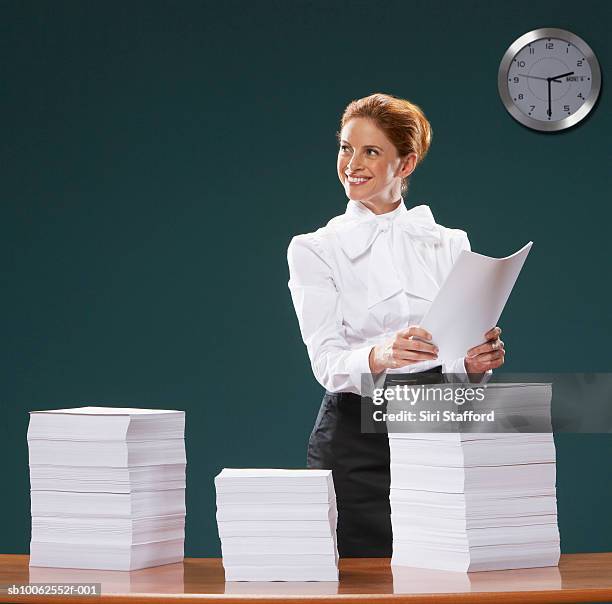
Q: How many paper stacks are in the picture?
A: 3